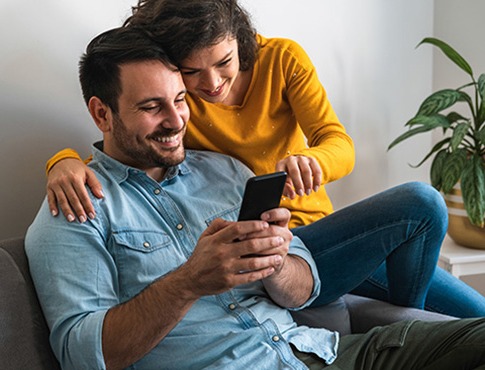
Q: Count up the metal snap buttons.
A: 5